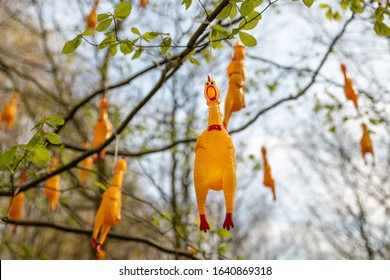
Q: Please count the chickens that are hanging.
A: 14